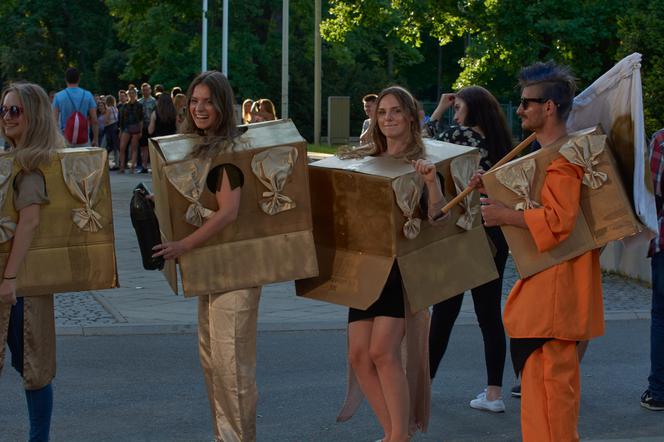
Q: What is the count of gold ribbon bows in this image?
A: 8